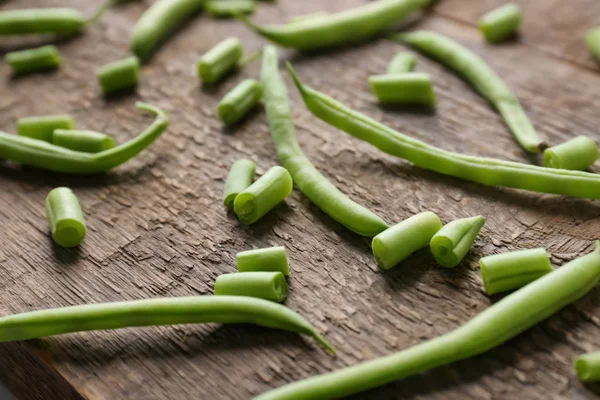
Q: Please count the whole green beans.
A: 9